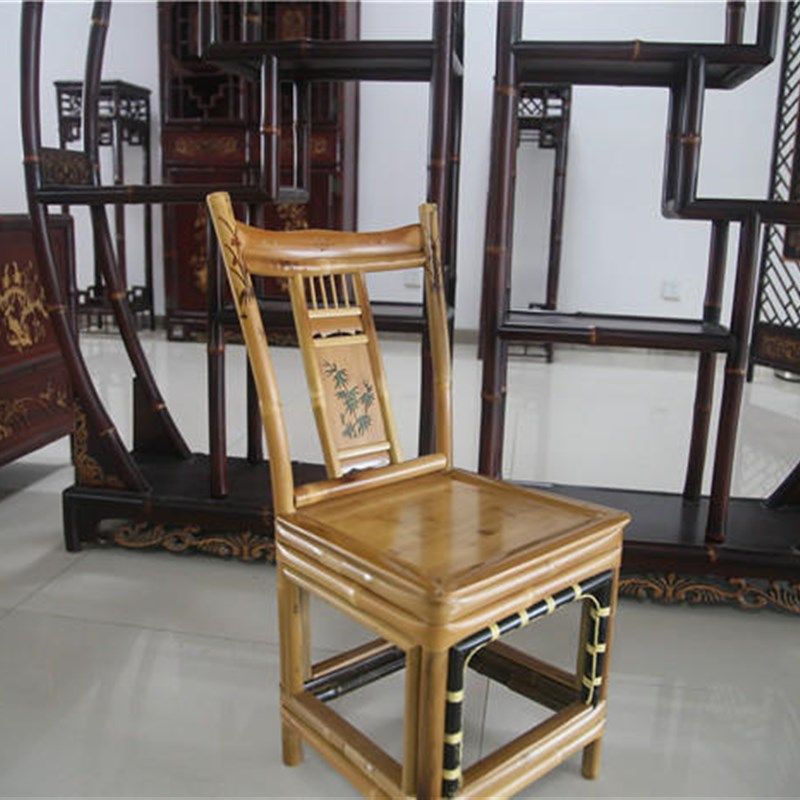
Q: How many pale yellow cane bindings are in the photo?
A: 10